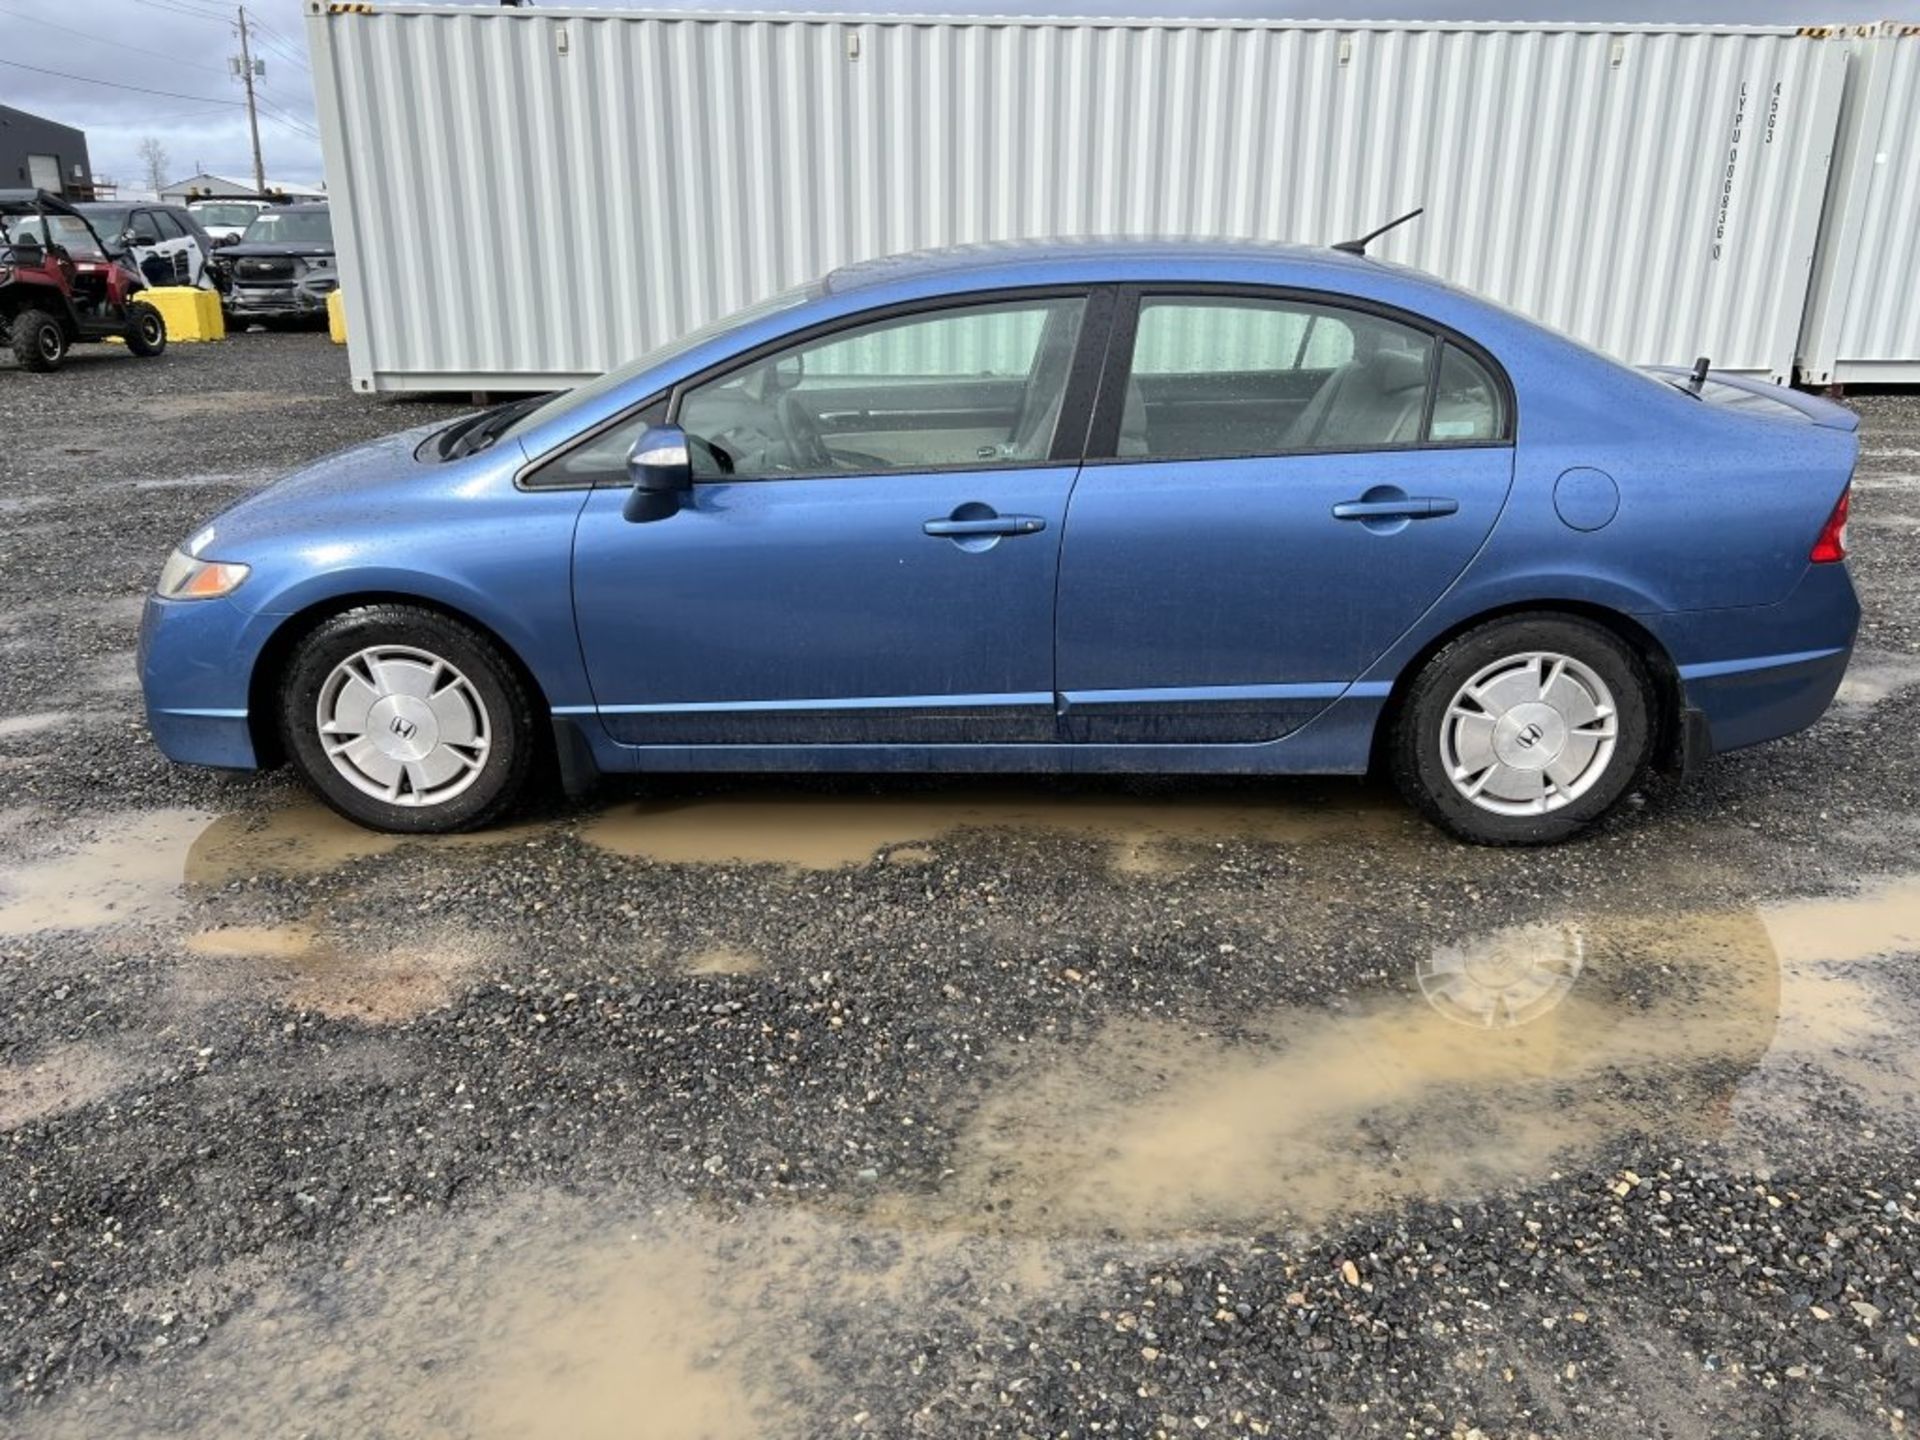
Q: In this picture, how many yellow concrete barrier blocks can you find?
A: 2